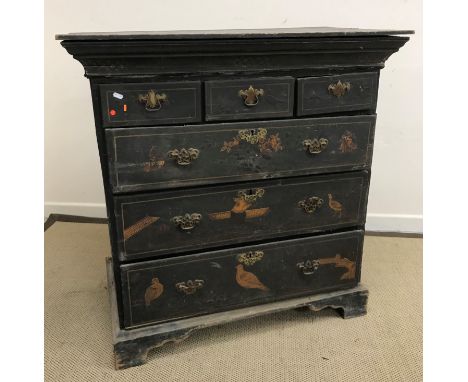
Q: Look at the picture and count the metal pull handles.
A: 9